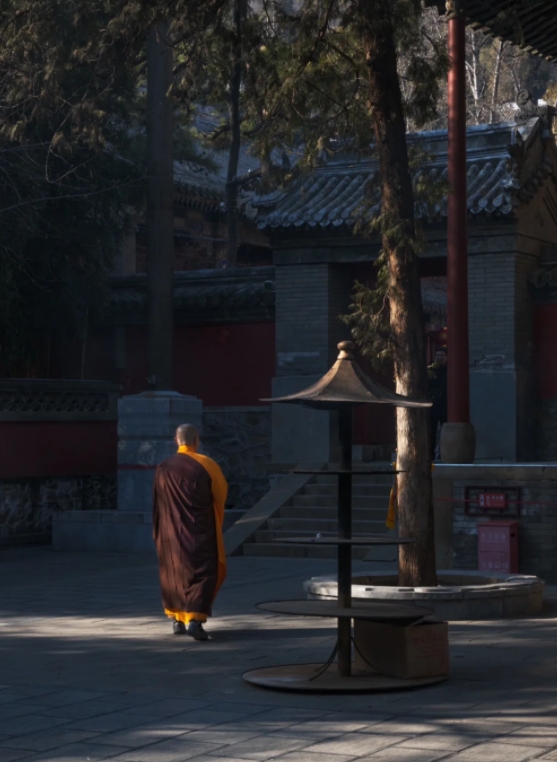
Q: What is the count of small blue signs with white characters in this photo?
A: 0